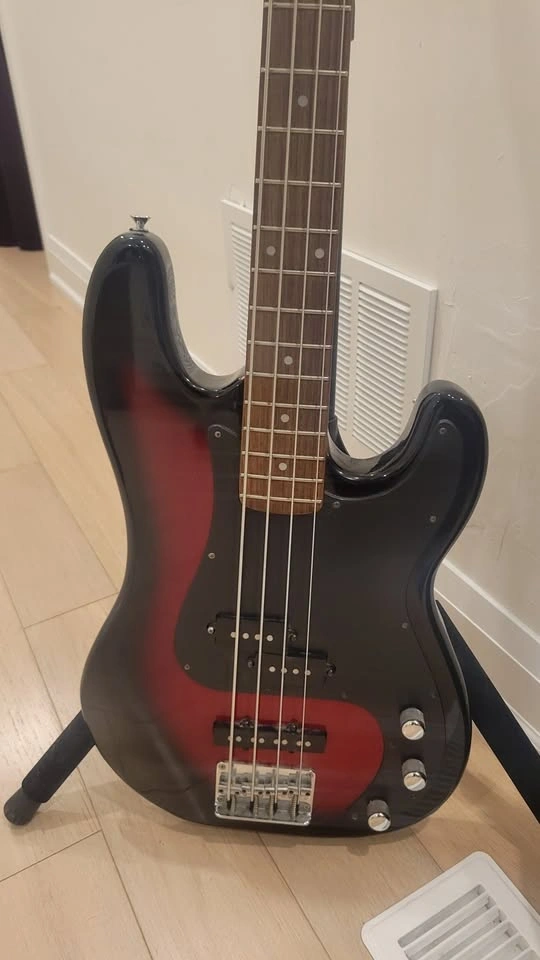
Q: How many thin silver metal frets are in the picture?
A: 14